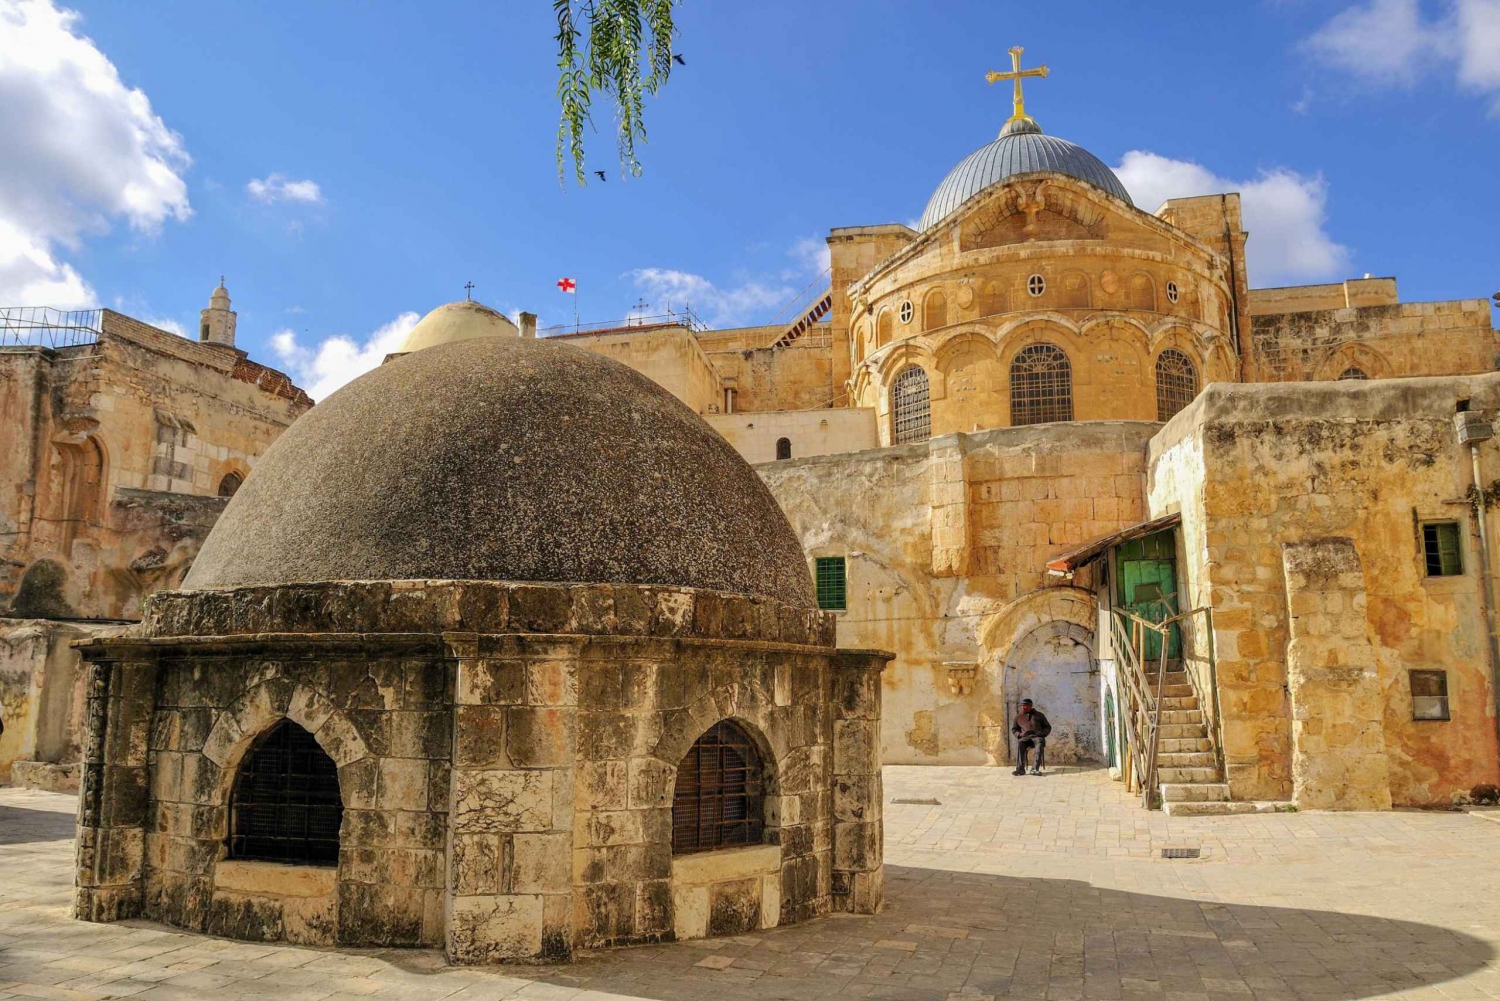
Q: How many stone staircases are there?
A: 1